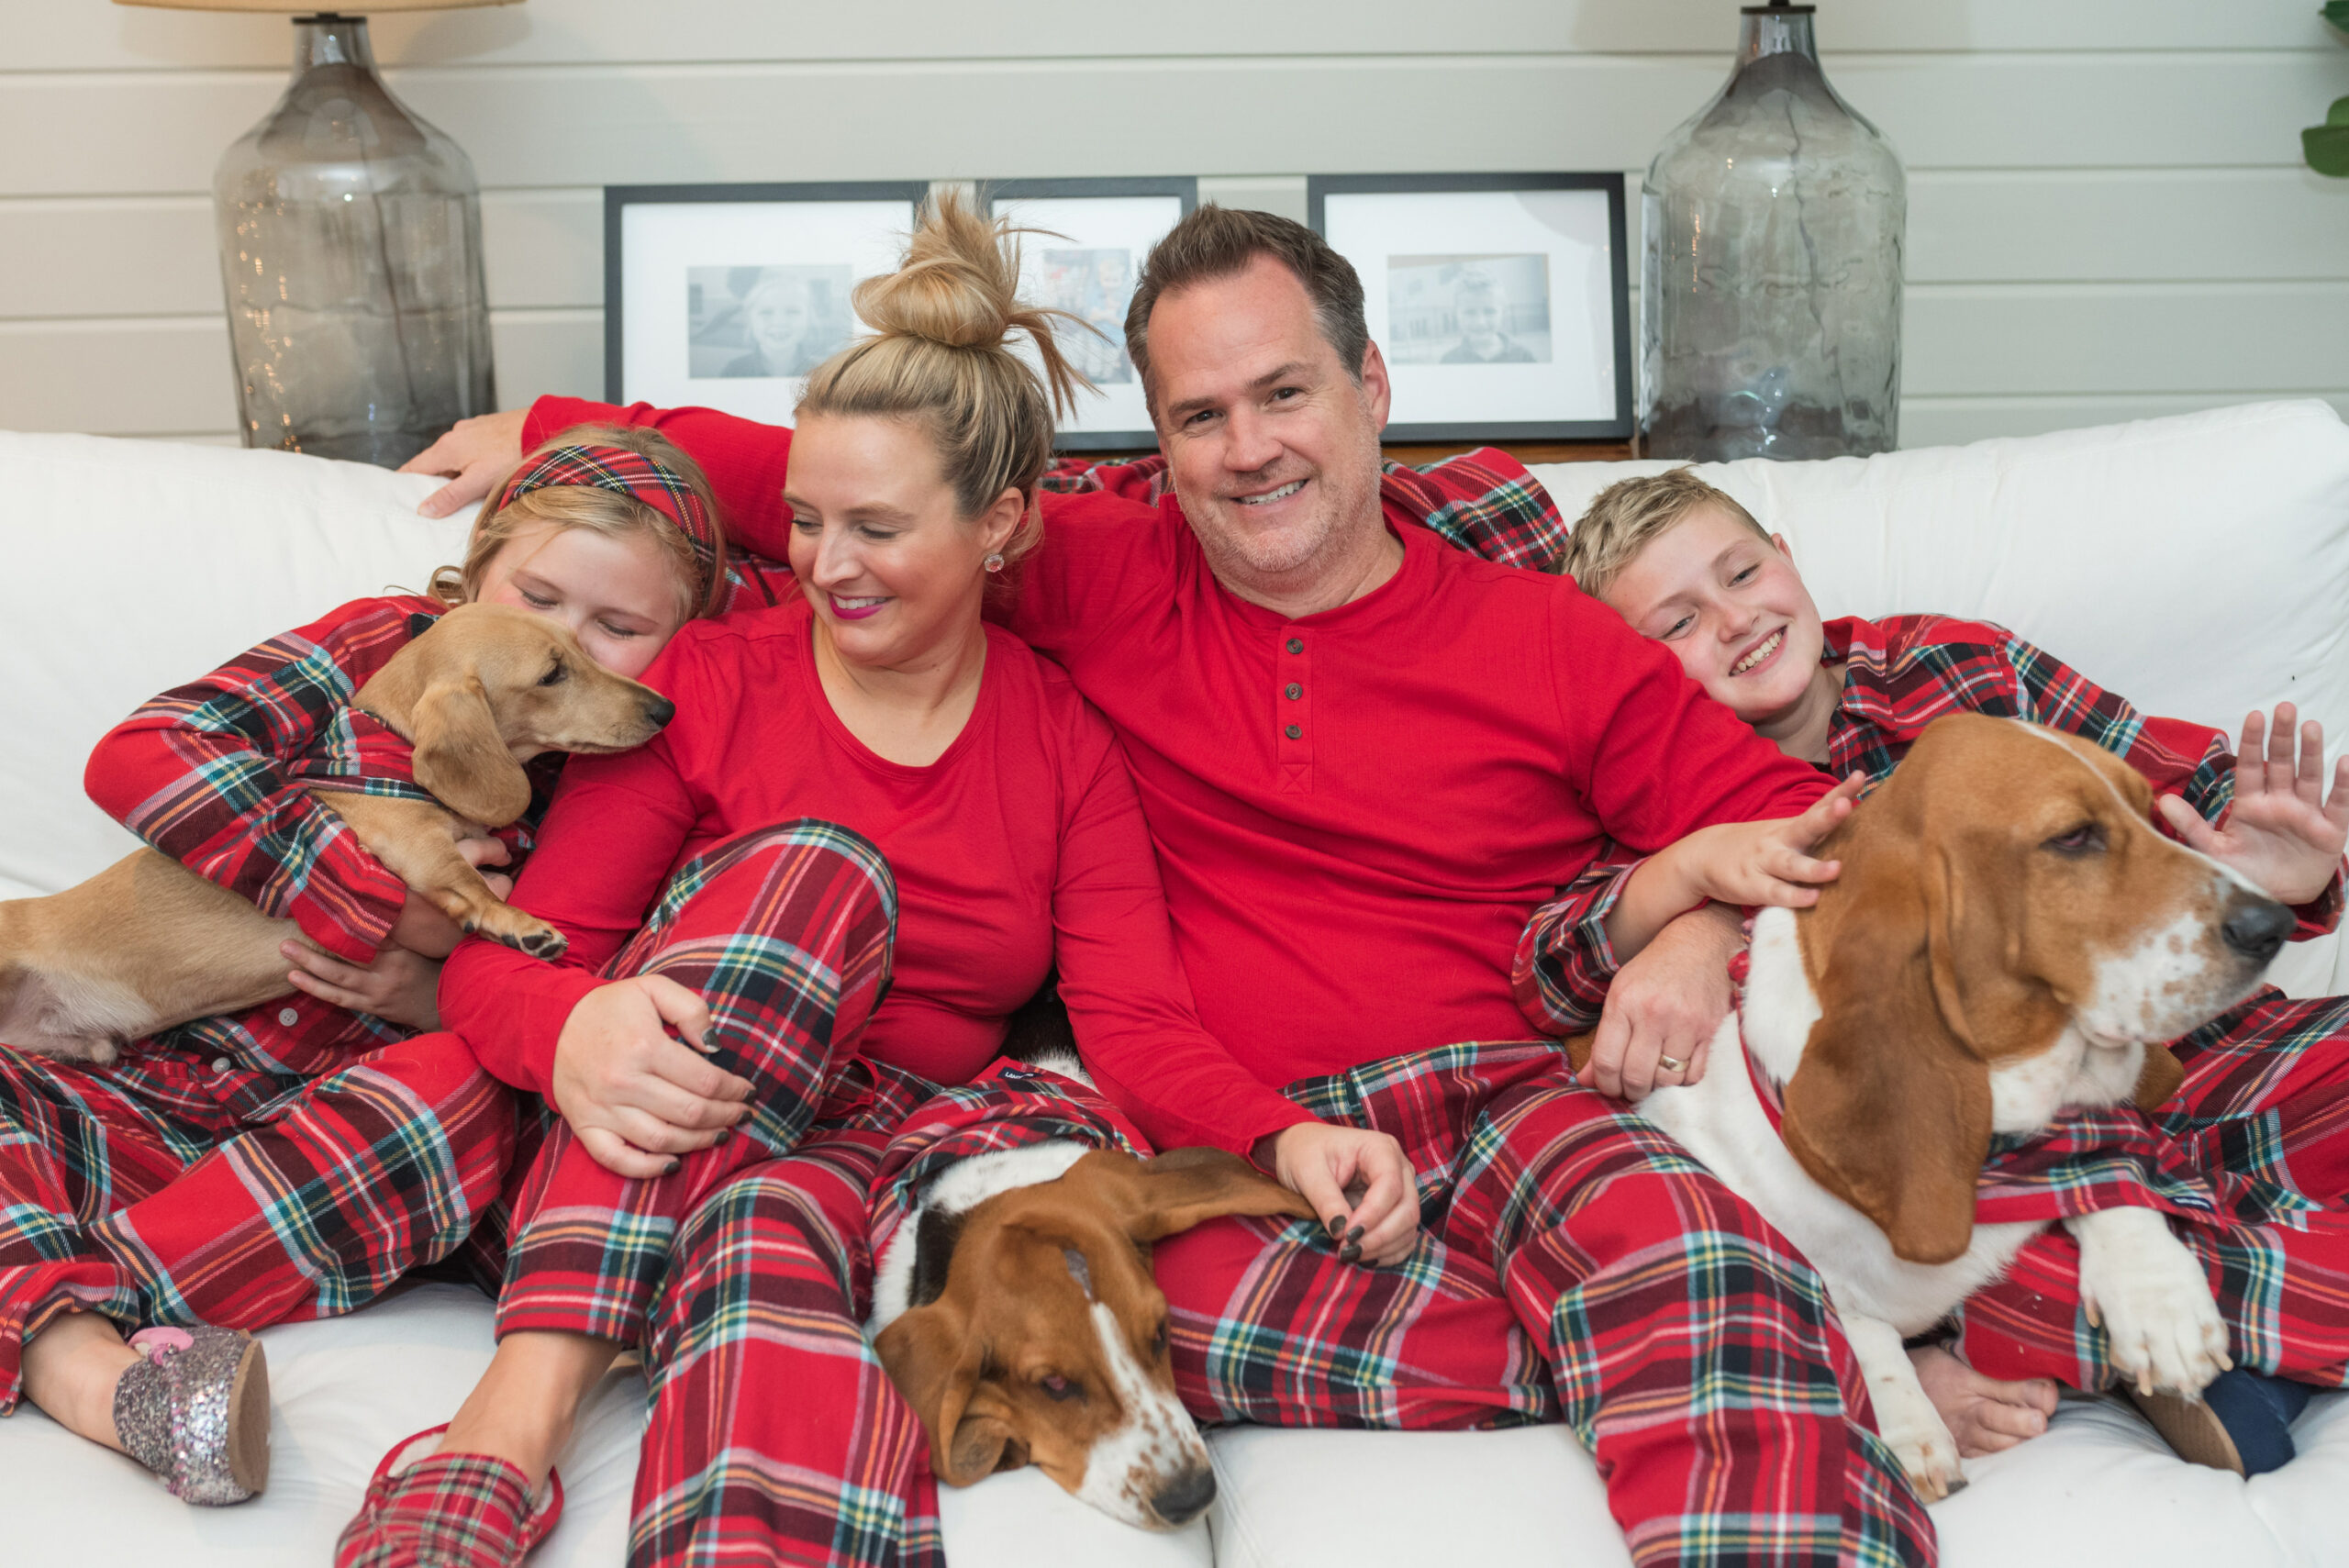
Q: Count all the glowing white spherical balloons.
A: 0